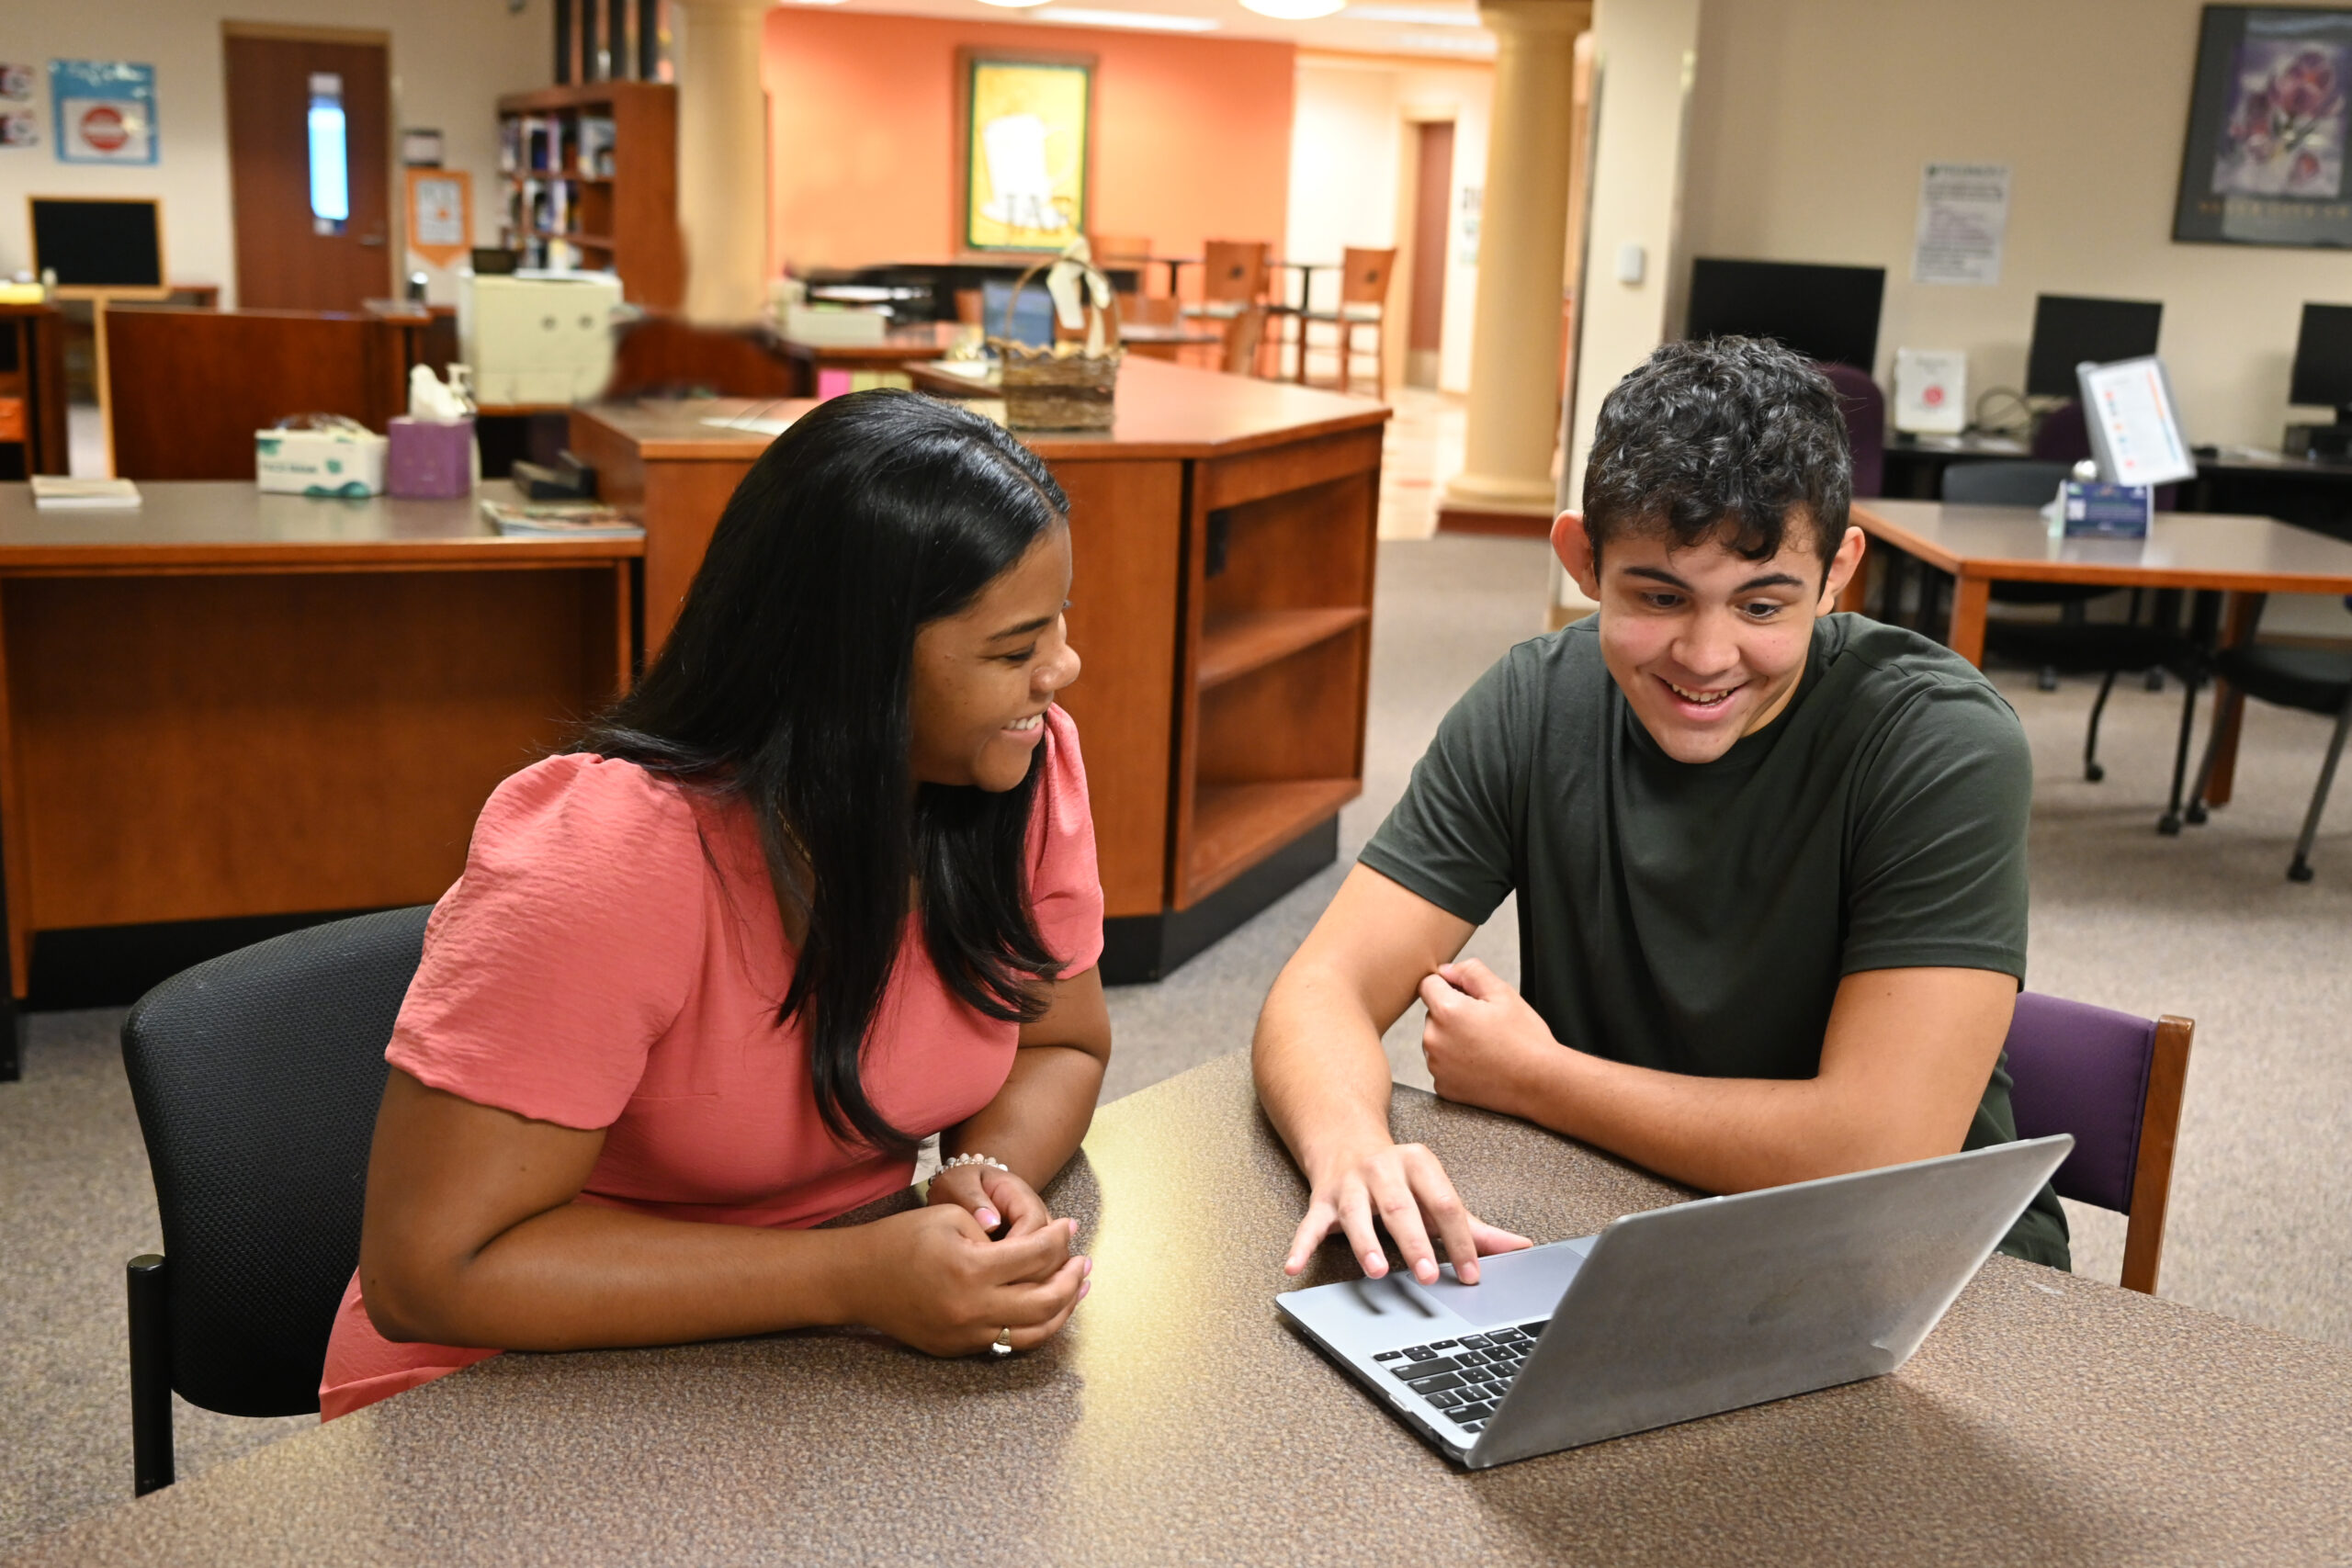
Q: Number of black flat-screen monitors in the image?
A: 3